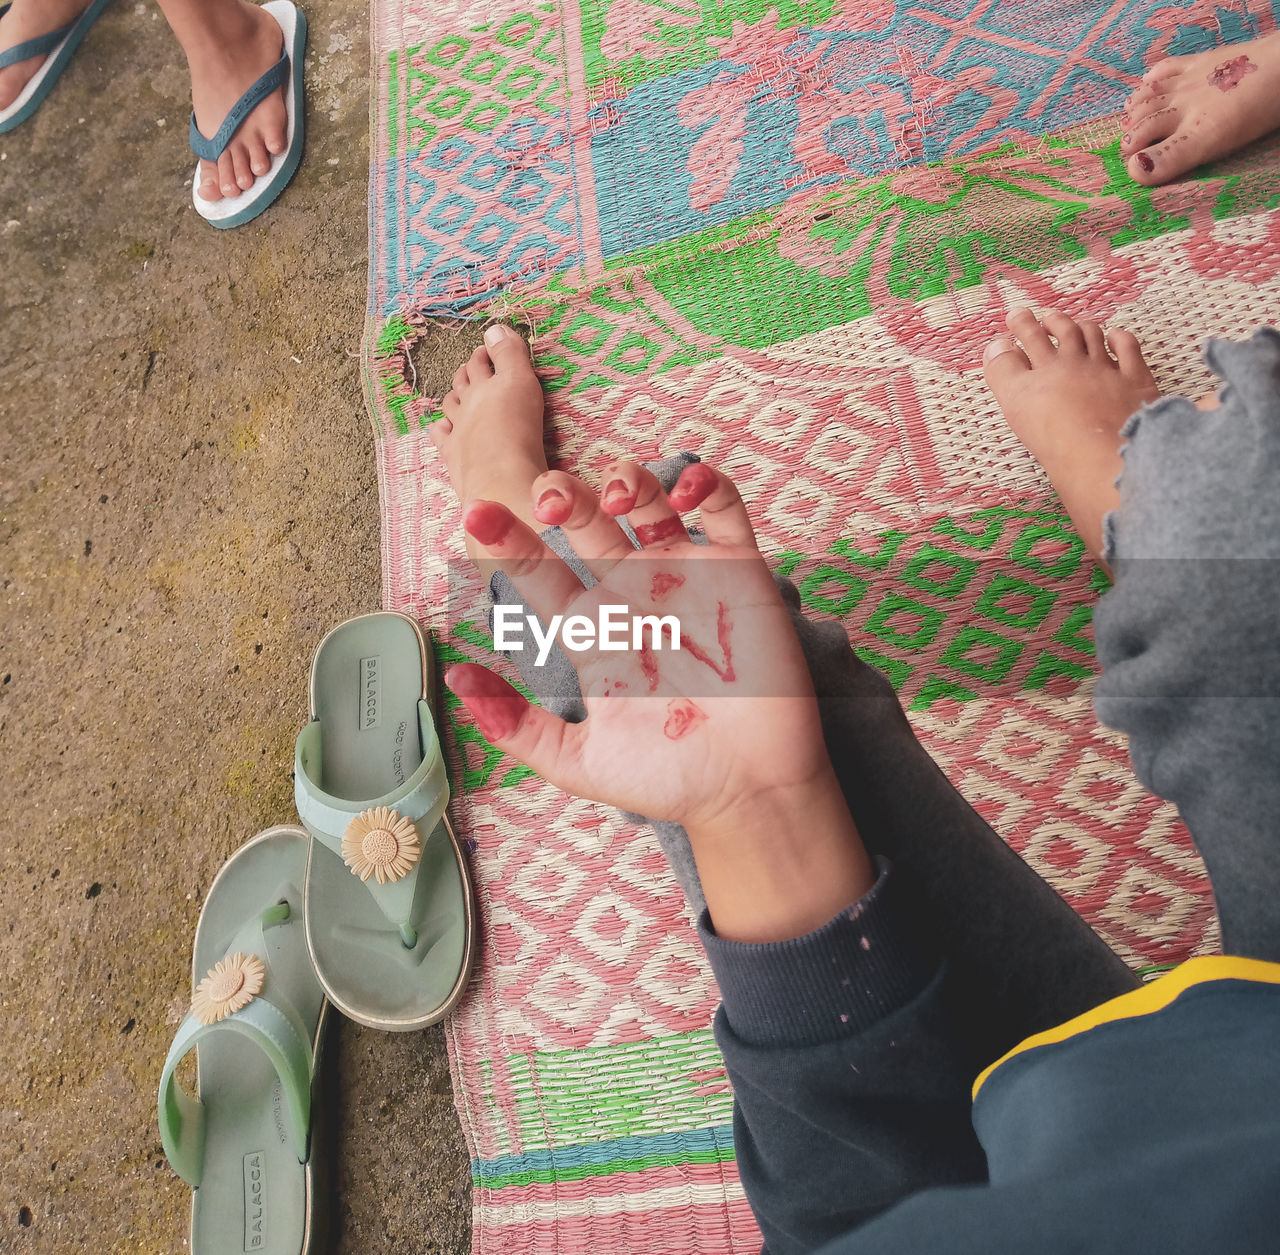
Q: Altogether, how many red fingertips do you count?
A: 5